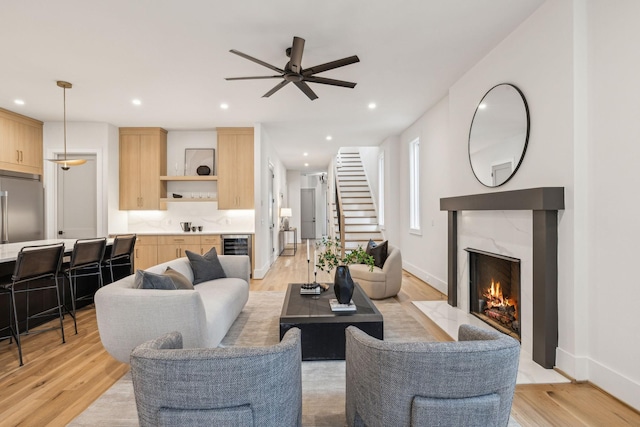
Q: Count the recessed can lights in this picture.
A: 7